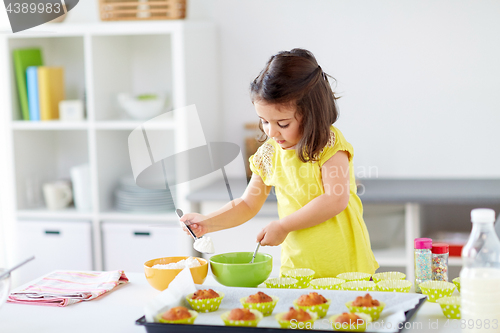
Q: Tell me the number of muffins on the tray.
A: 8